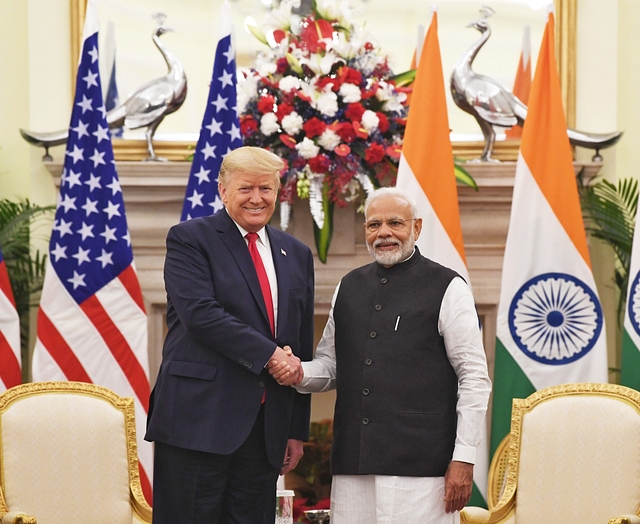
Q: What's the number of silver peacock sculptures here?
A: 2